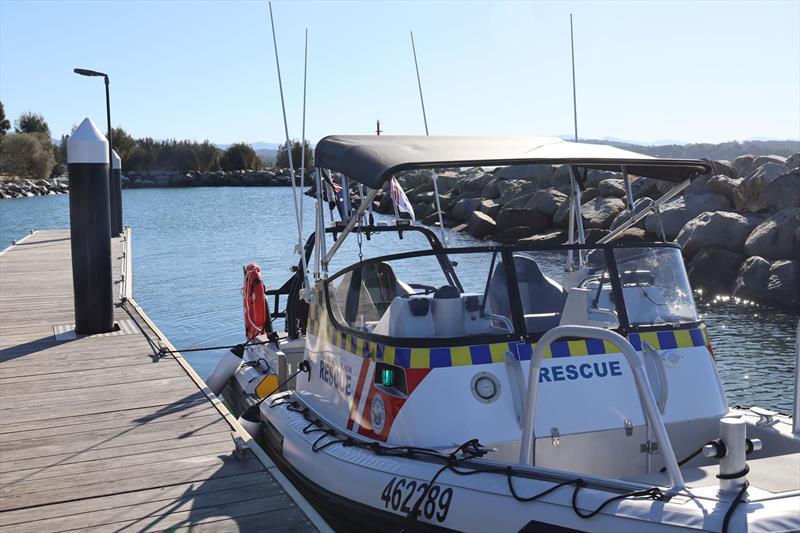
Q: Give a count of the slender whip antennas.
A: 4